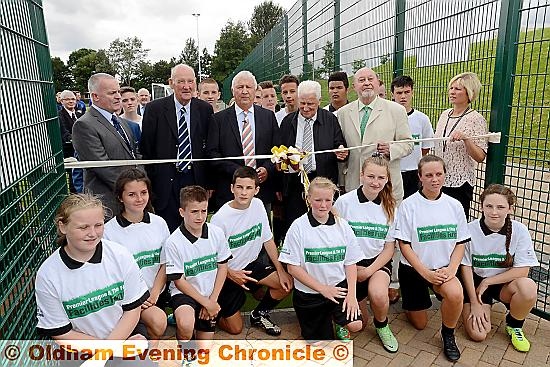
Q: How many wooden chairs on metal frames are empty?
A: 0